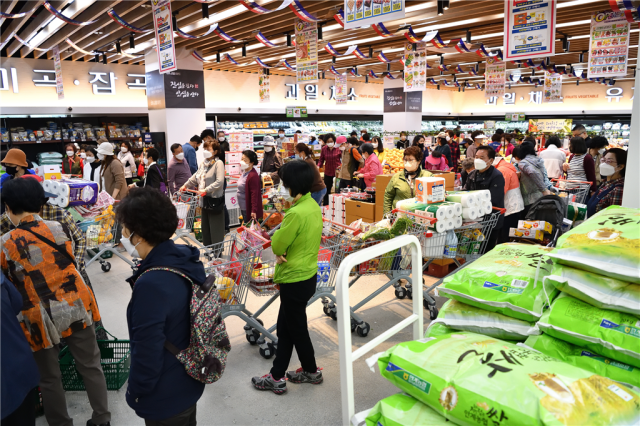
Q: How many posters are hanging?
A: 11